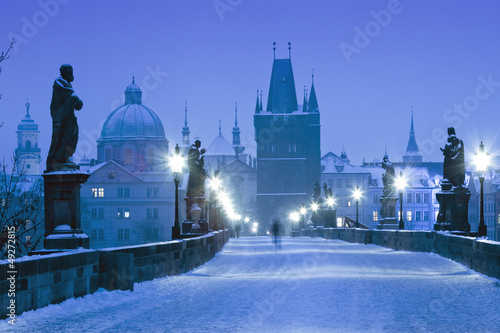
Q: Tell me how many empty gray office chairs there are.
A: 0